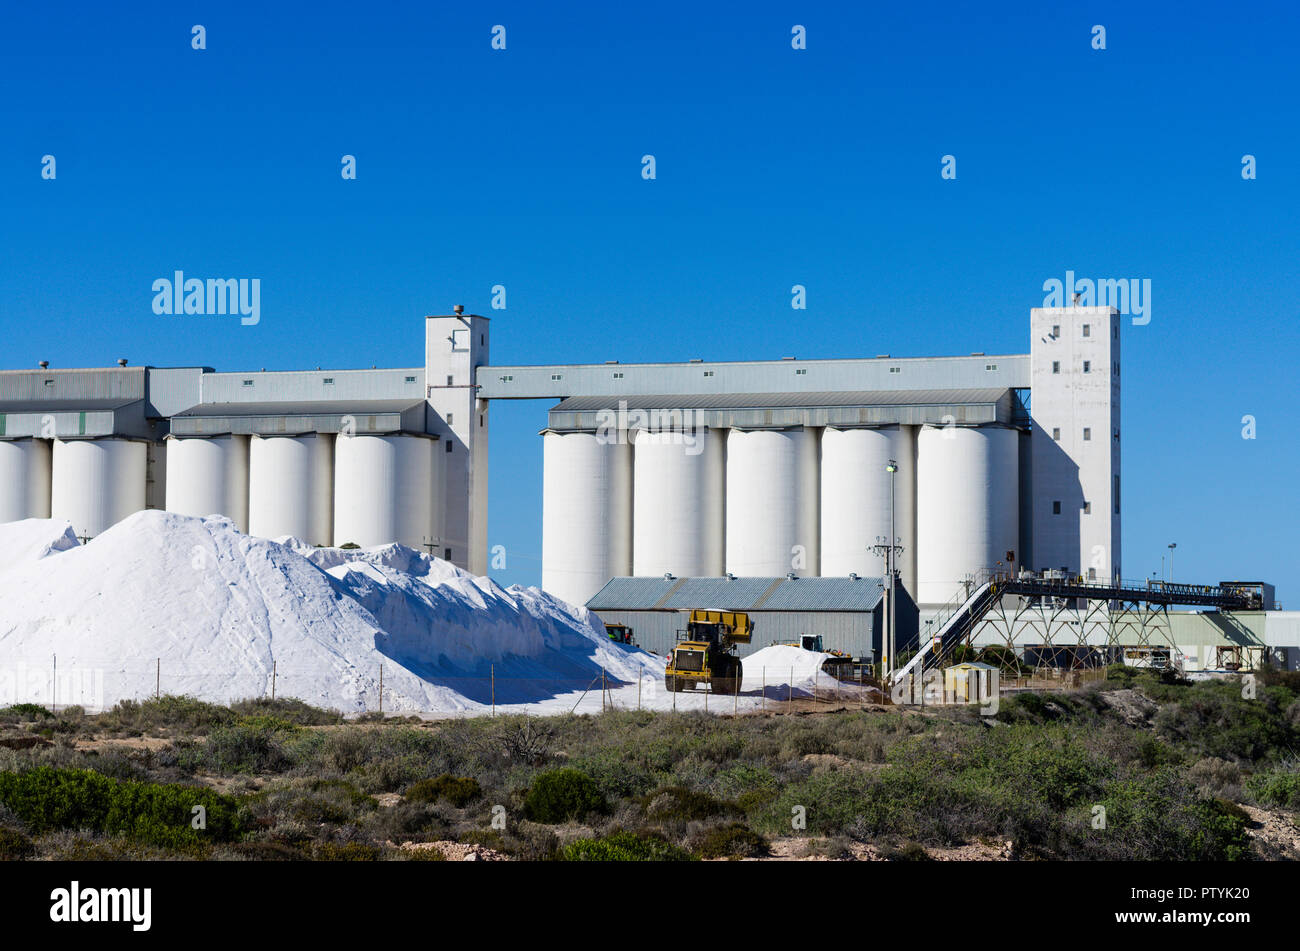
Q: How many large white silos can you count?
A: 10